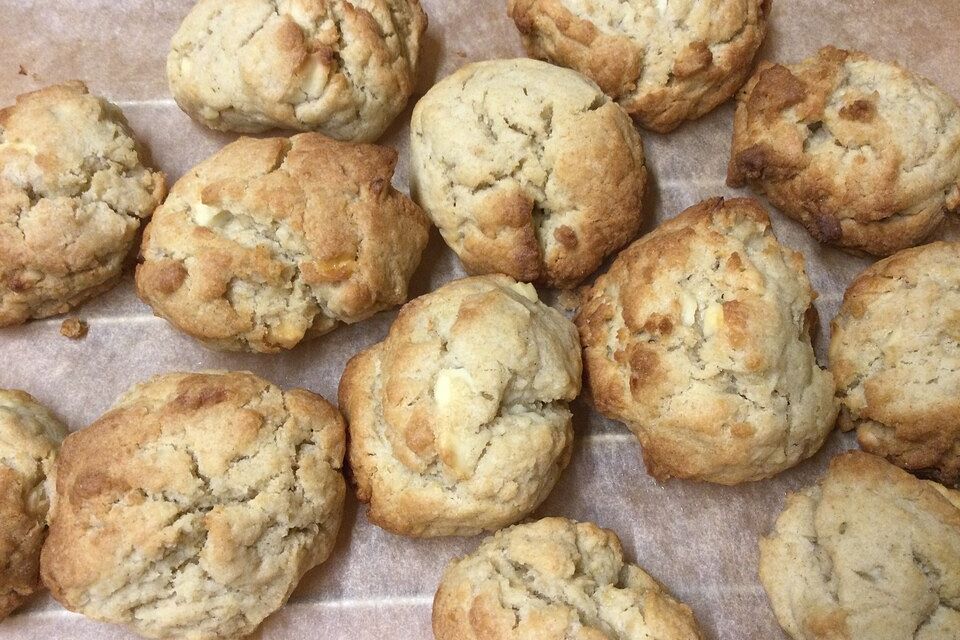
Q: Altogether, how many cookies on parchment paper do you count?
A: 13